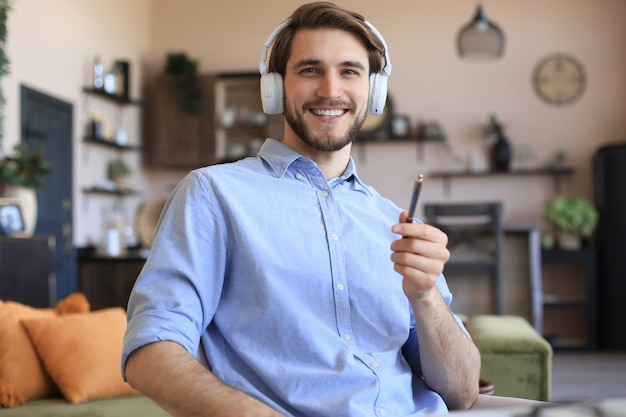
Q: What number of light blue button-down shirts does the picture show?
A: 1